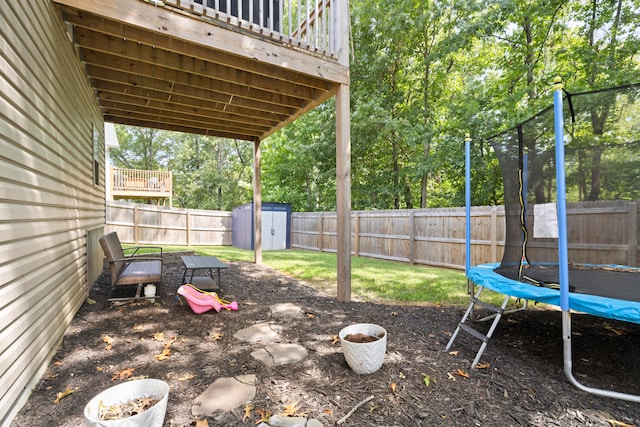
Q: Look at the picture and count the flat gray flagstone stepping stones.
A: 5